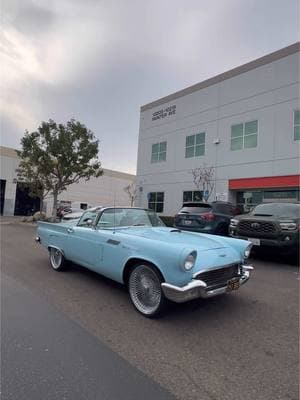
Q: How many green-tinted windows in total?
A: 4